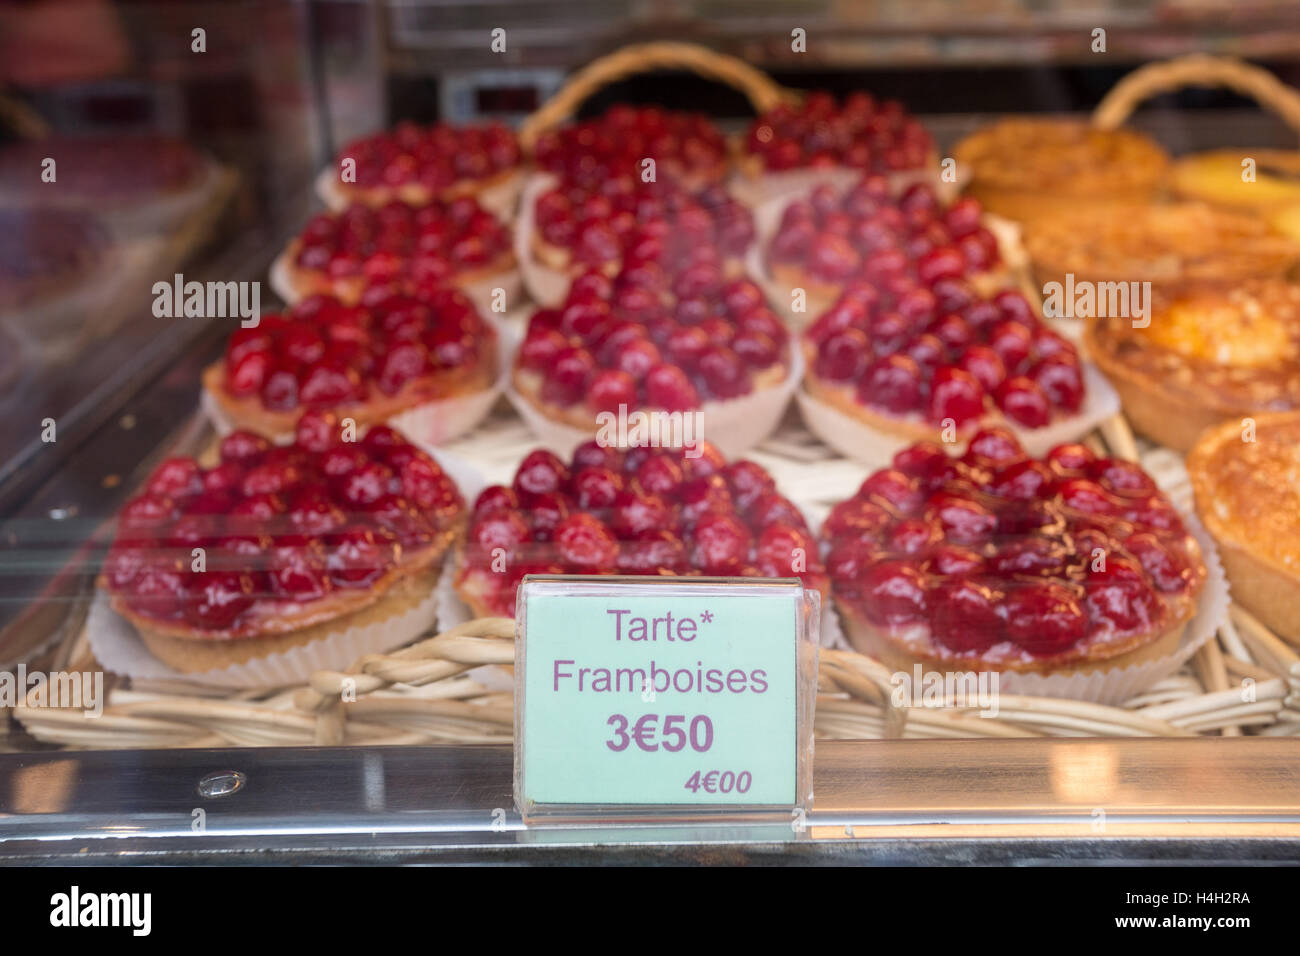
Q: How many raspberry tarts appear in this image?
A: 12